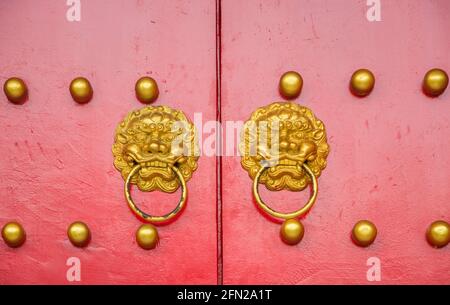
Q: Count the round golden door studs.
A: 12